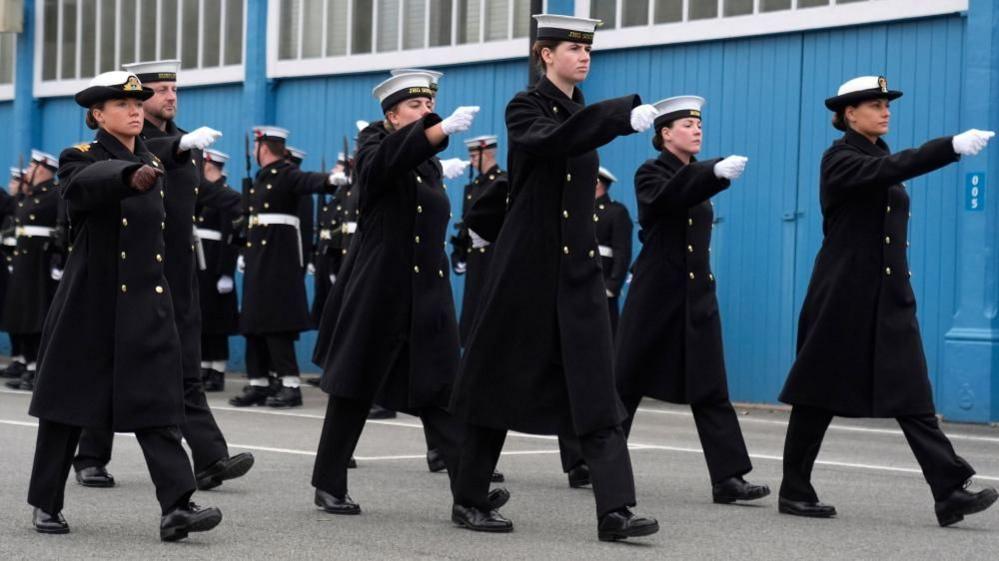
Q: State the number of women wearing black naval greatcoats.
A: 5